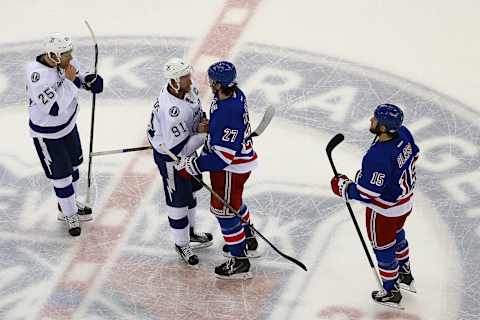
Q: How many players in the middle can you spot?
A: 2